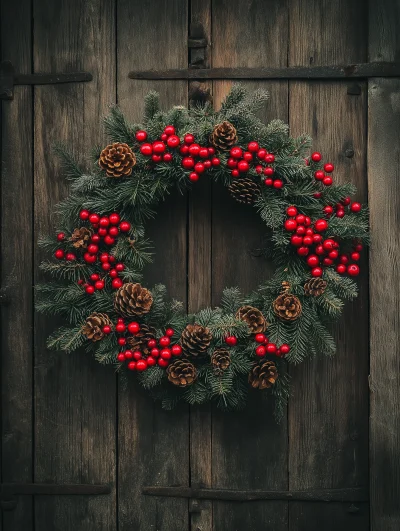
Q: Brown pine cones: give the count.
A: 14